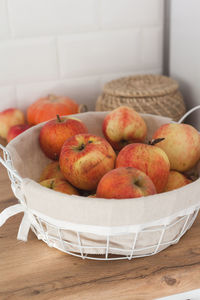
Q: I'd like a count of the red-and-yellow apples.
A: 11